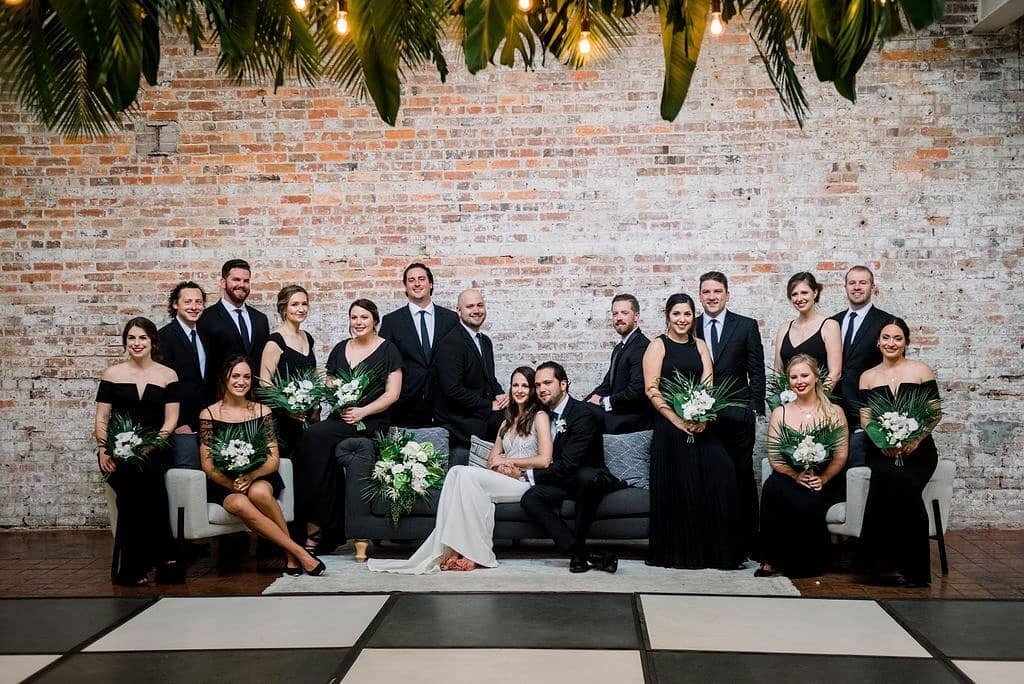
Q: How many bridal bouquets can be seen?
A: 9